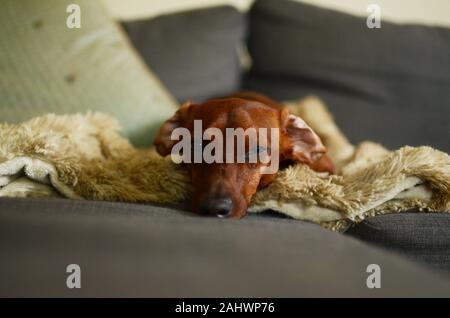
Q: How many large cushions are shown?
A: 3